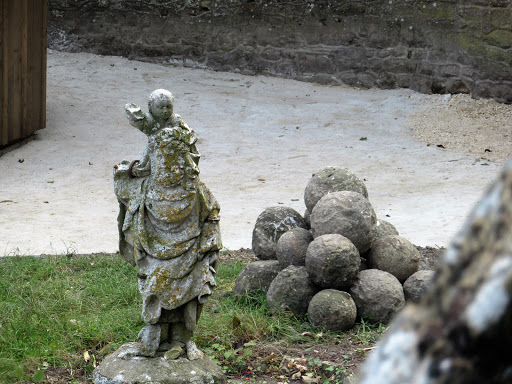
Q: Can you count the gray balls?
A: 12